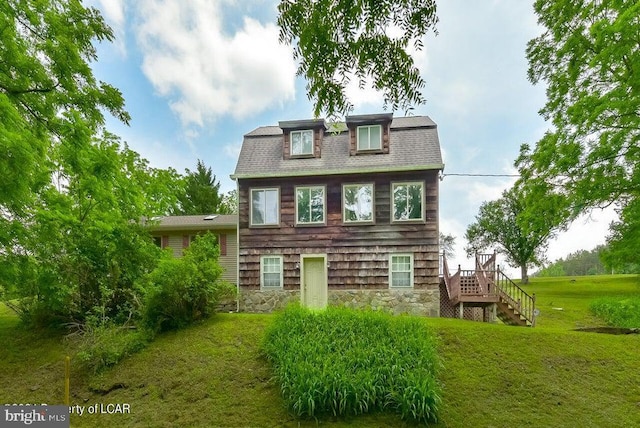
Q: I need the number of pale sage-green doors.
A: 1